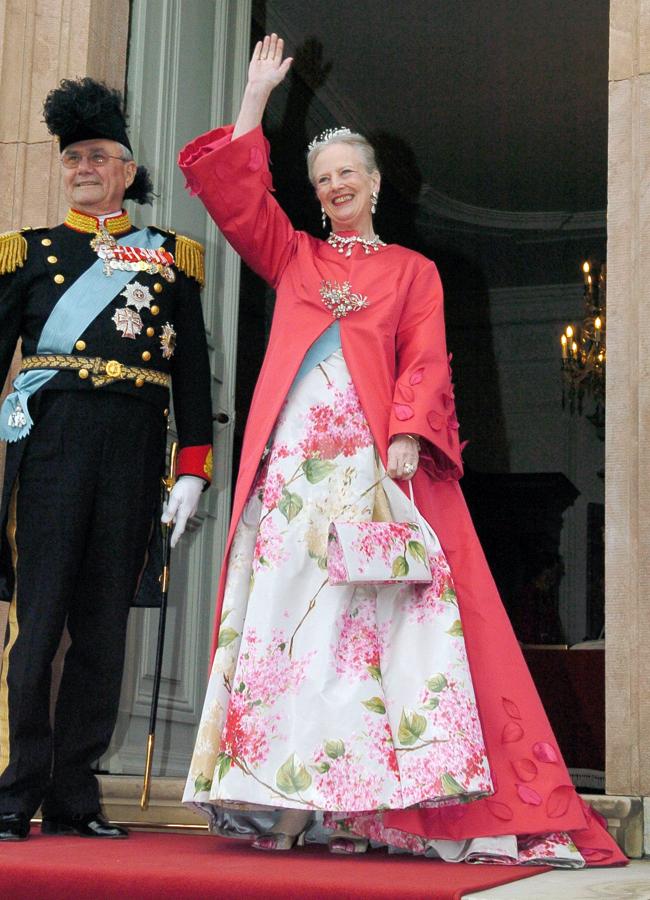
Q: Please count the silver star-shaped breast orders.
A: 3